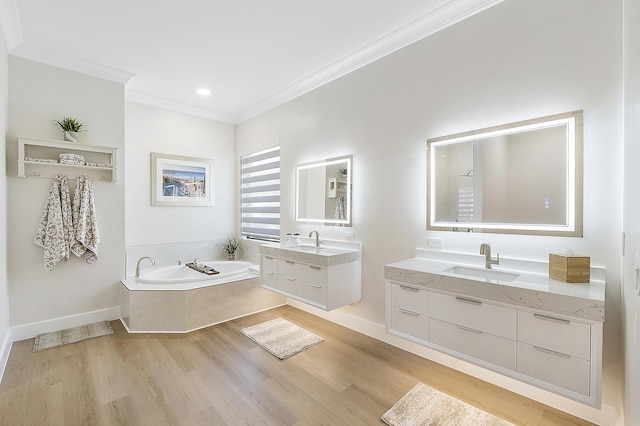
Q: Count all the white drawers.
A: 12